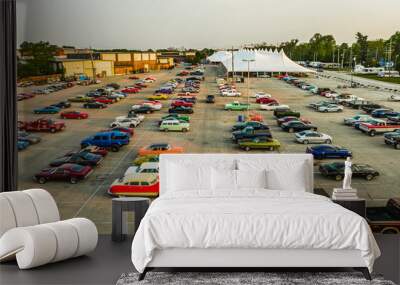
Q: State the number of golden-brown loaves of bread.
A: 0